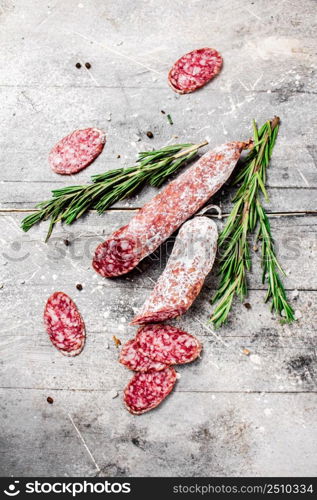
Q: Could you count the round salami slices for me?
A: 6